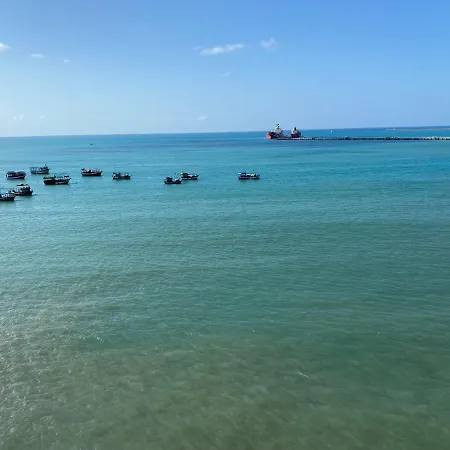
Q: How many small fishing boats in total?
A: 10